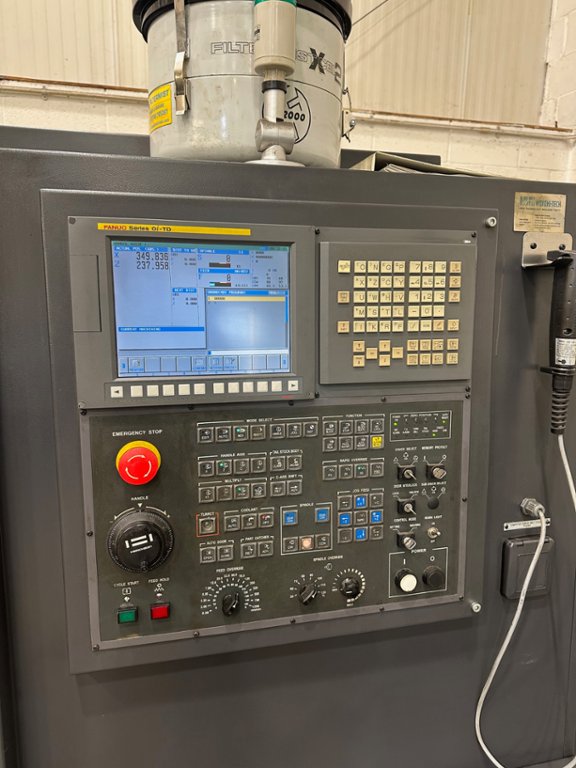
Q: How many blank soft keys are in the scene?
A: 10